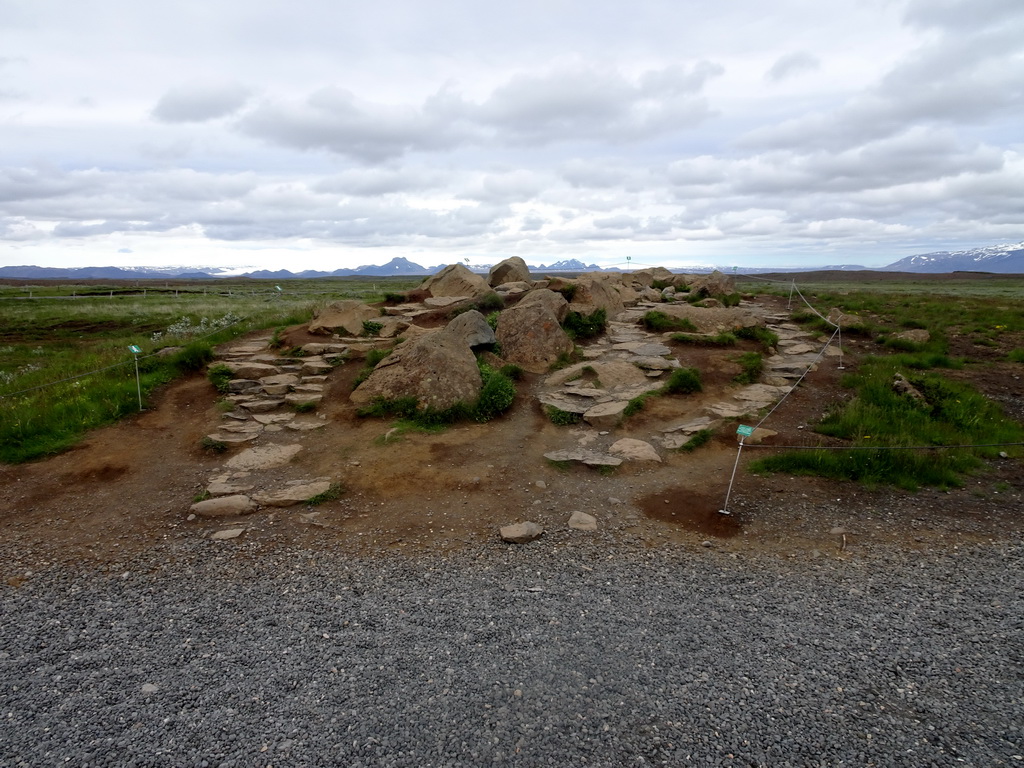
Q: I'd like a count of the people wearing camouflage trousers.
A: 0